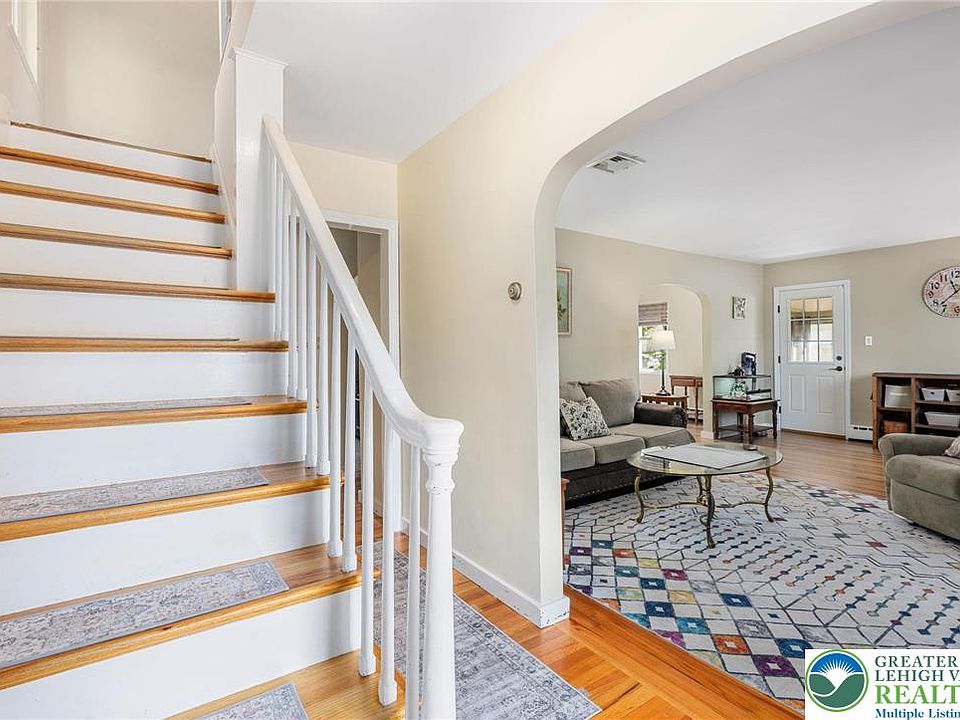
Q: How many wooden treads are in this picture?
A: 10